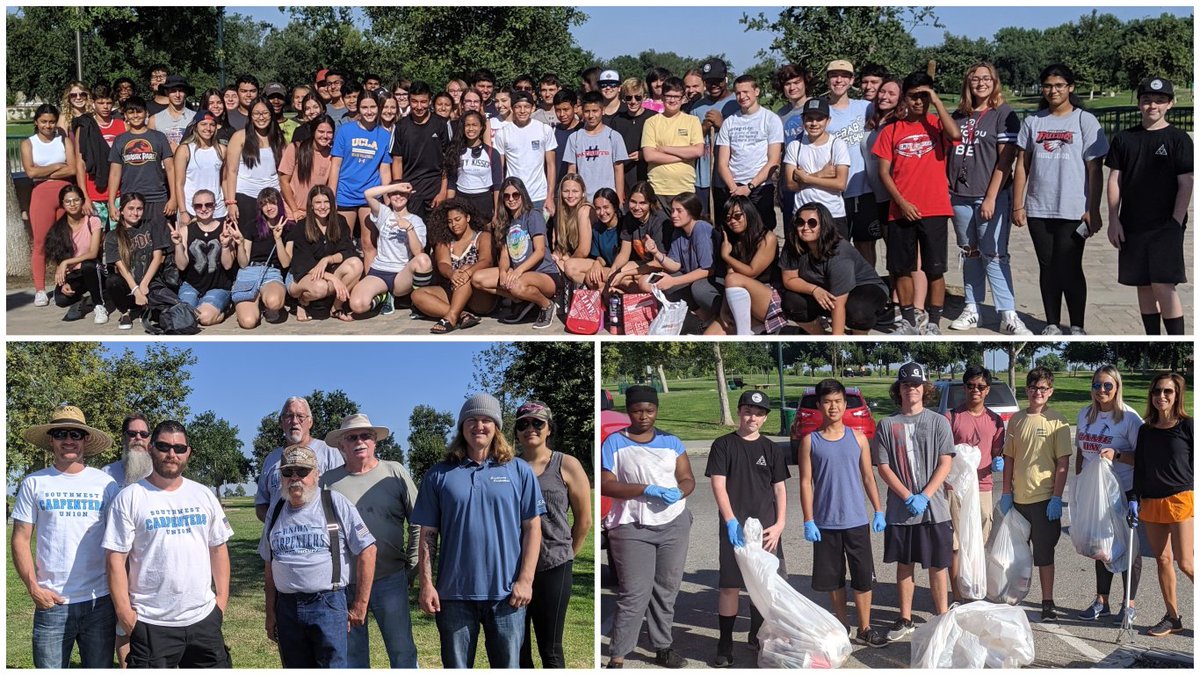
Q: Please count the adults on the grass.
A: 8